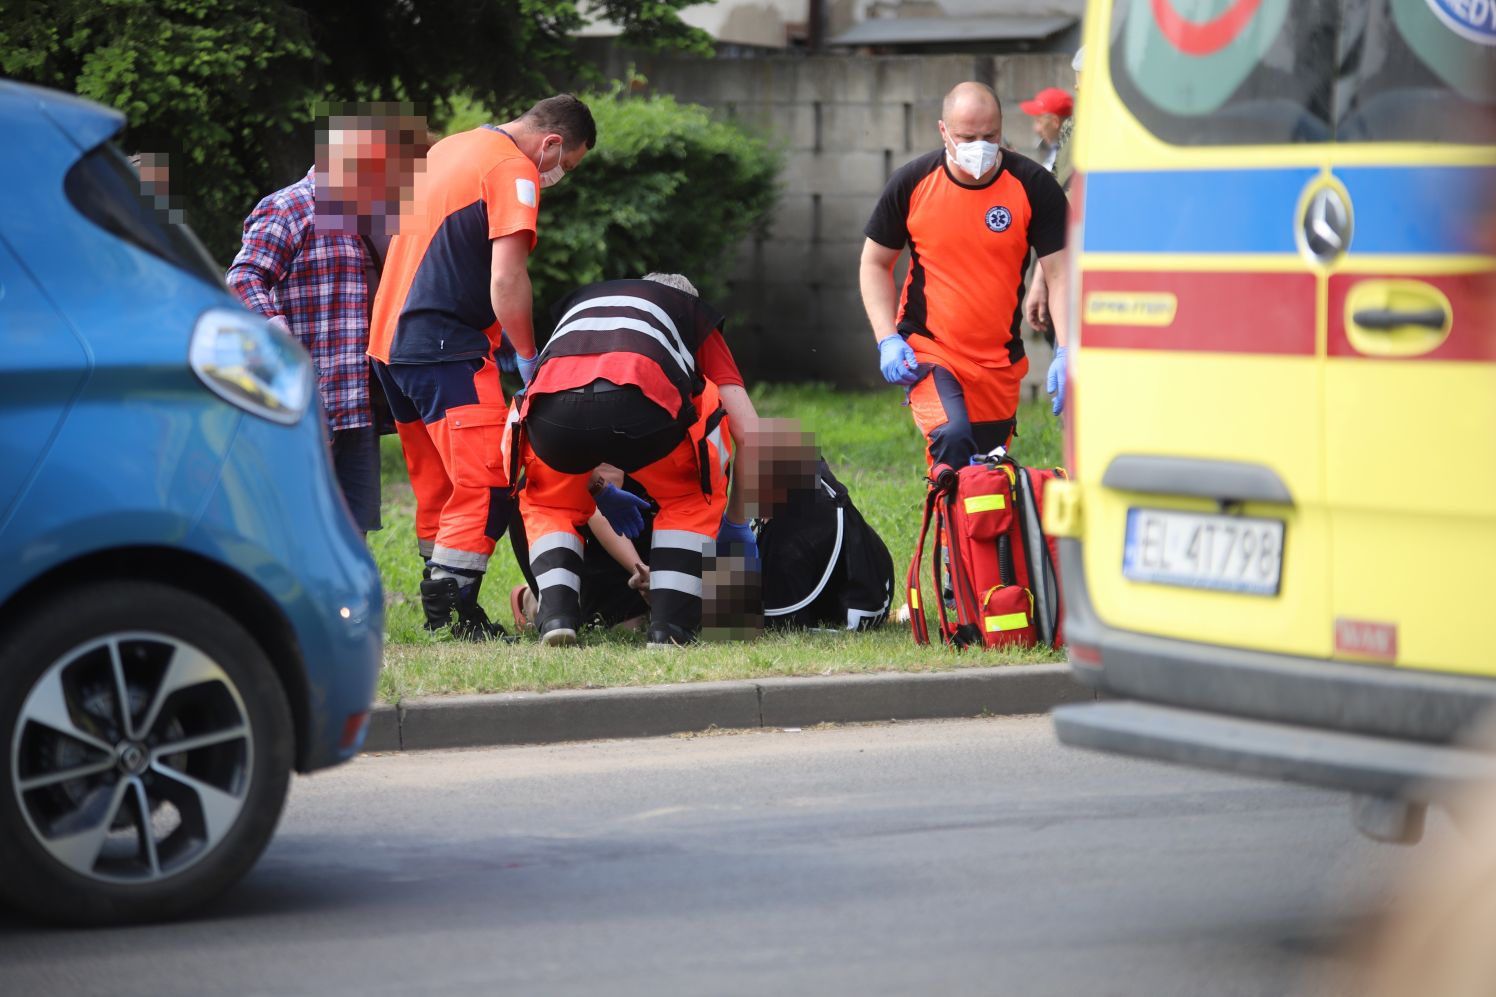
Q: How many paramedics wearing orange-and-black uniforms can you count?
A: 3